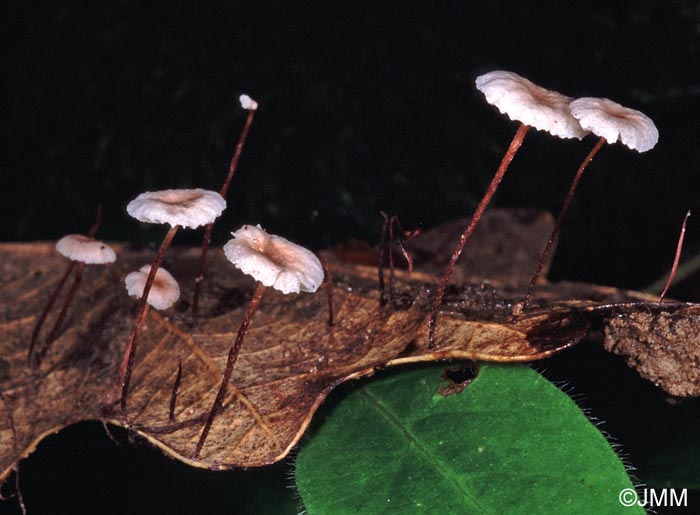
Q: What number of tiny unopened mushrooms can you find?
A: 1